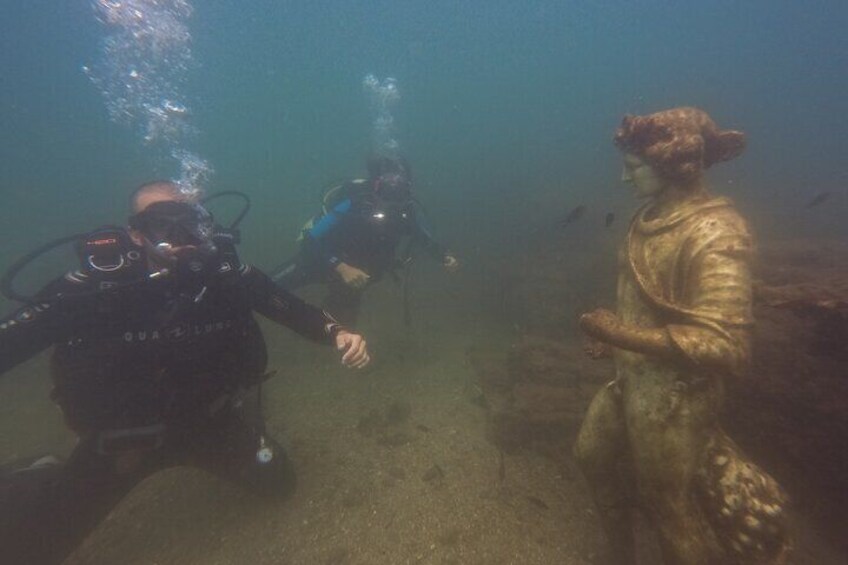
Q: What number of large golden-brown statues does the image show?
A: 1